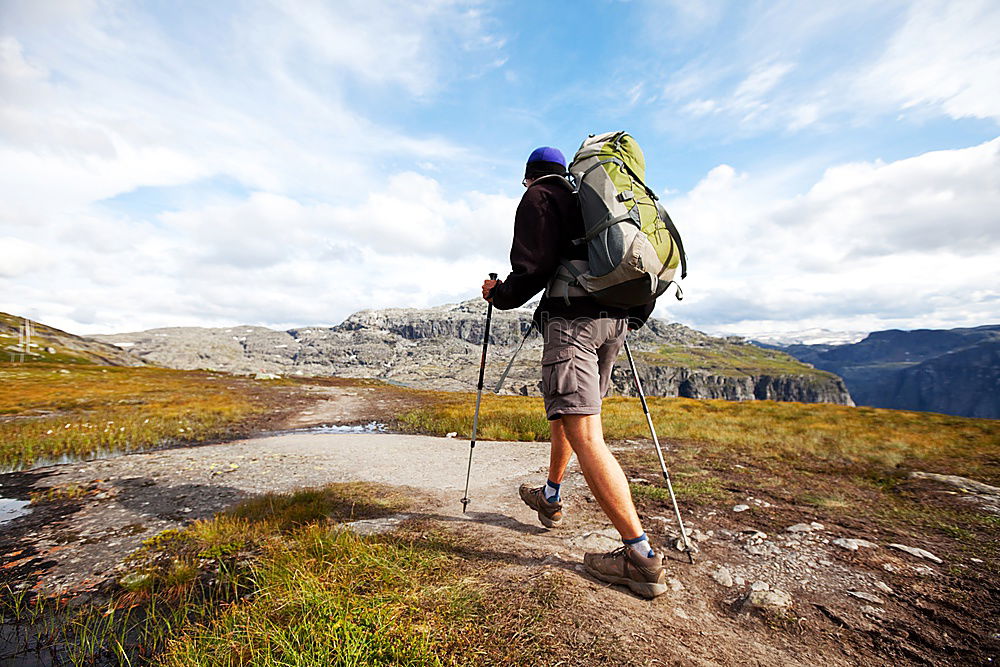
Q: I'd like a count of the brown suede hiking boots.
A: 2